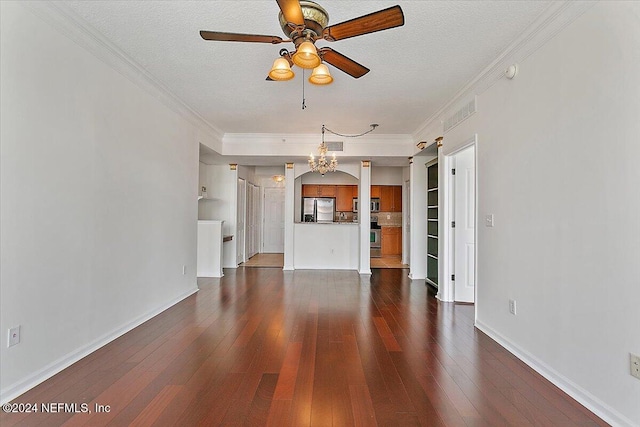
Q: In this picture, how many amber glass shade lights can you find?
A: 3